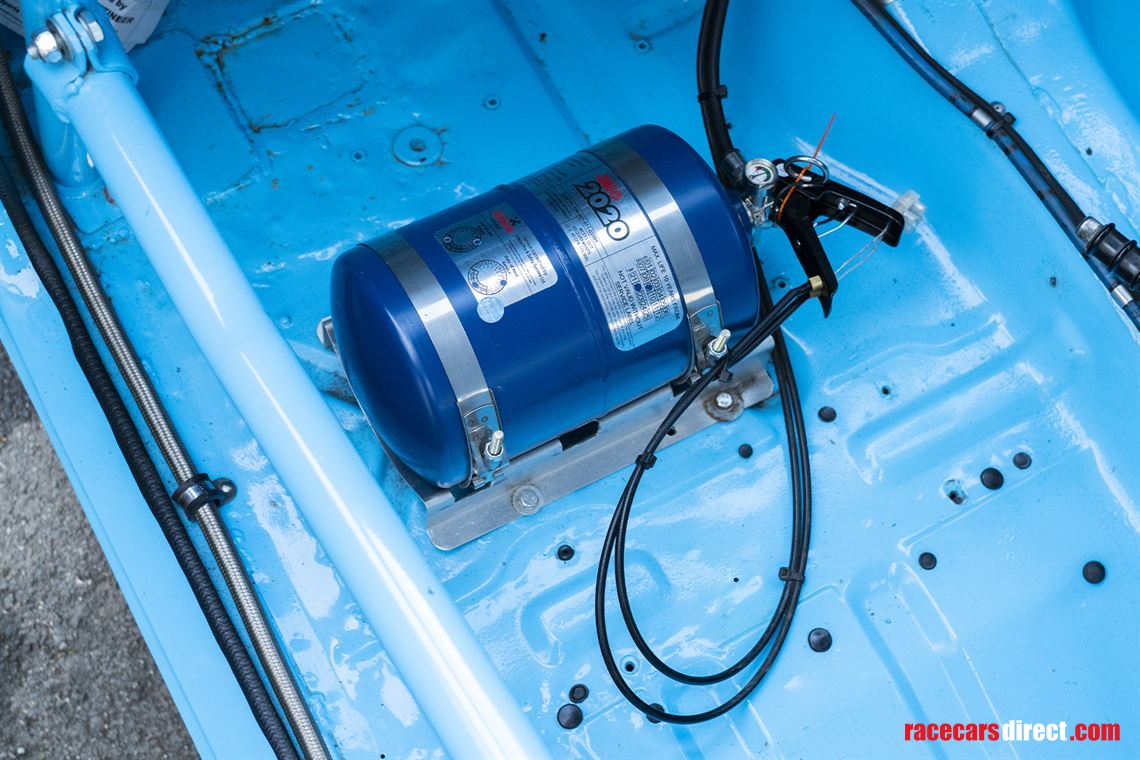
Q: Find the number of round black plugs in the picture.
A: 11